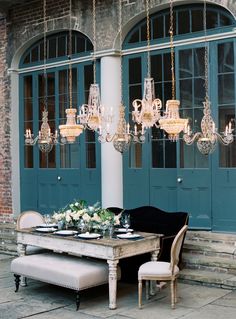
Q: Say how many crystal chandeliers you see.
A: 7